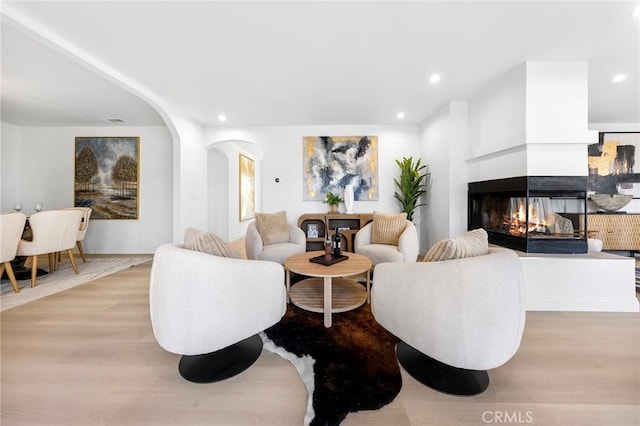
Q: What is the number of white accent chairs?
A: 4